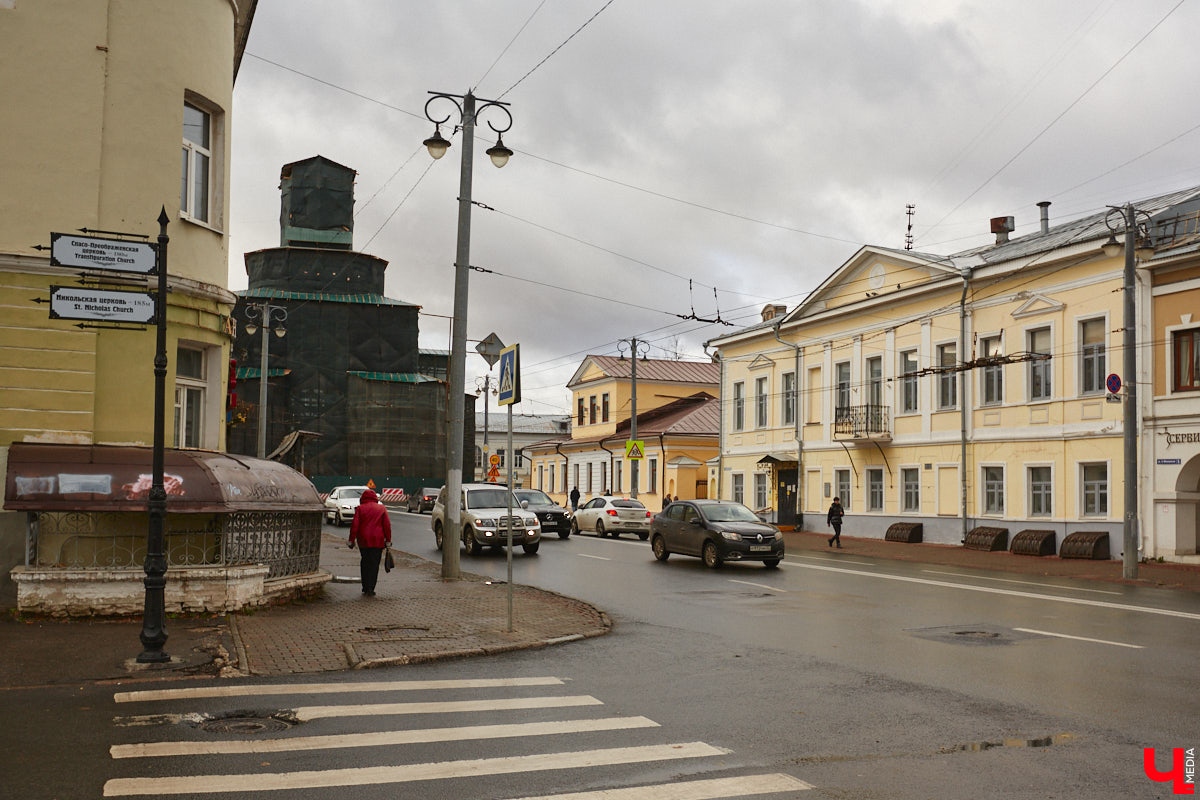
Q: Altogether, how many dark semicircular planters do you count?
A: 4